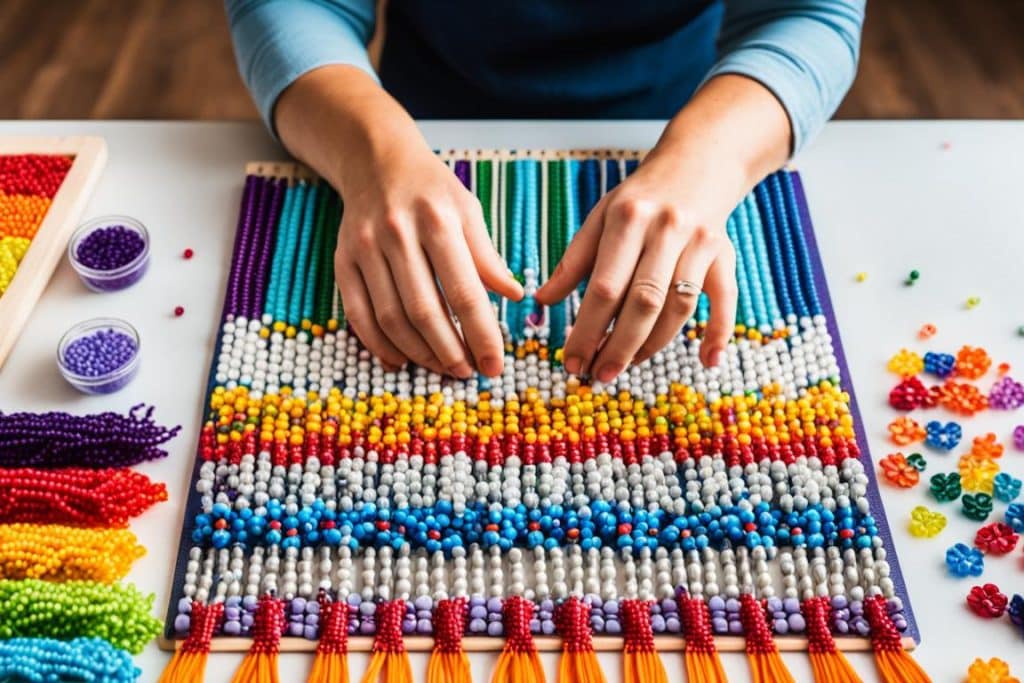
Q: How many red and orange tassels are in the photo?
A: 12